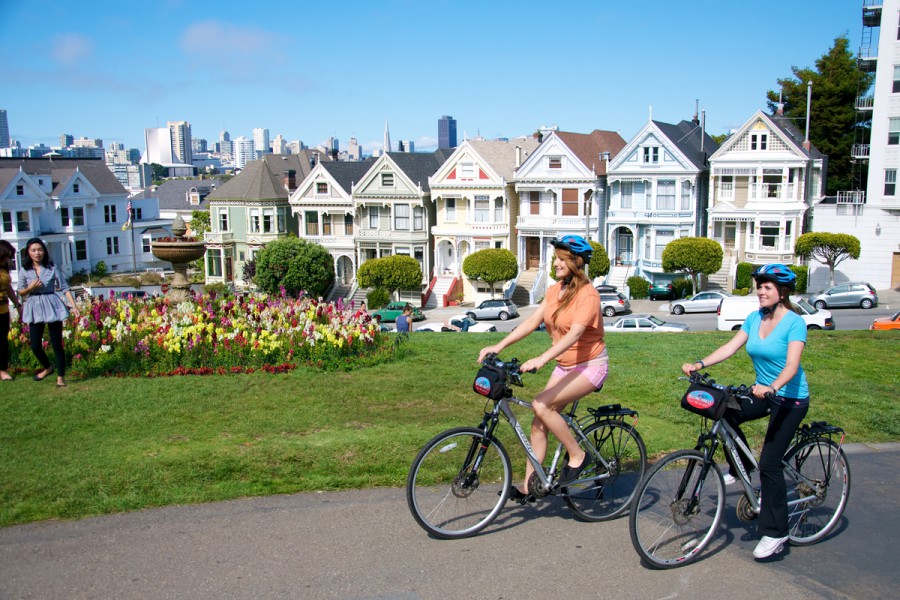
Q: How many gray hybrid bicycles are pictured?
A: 2